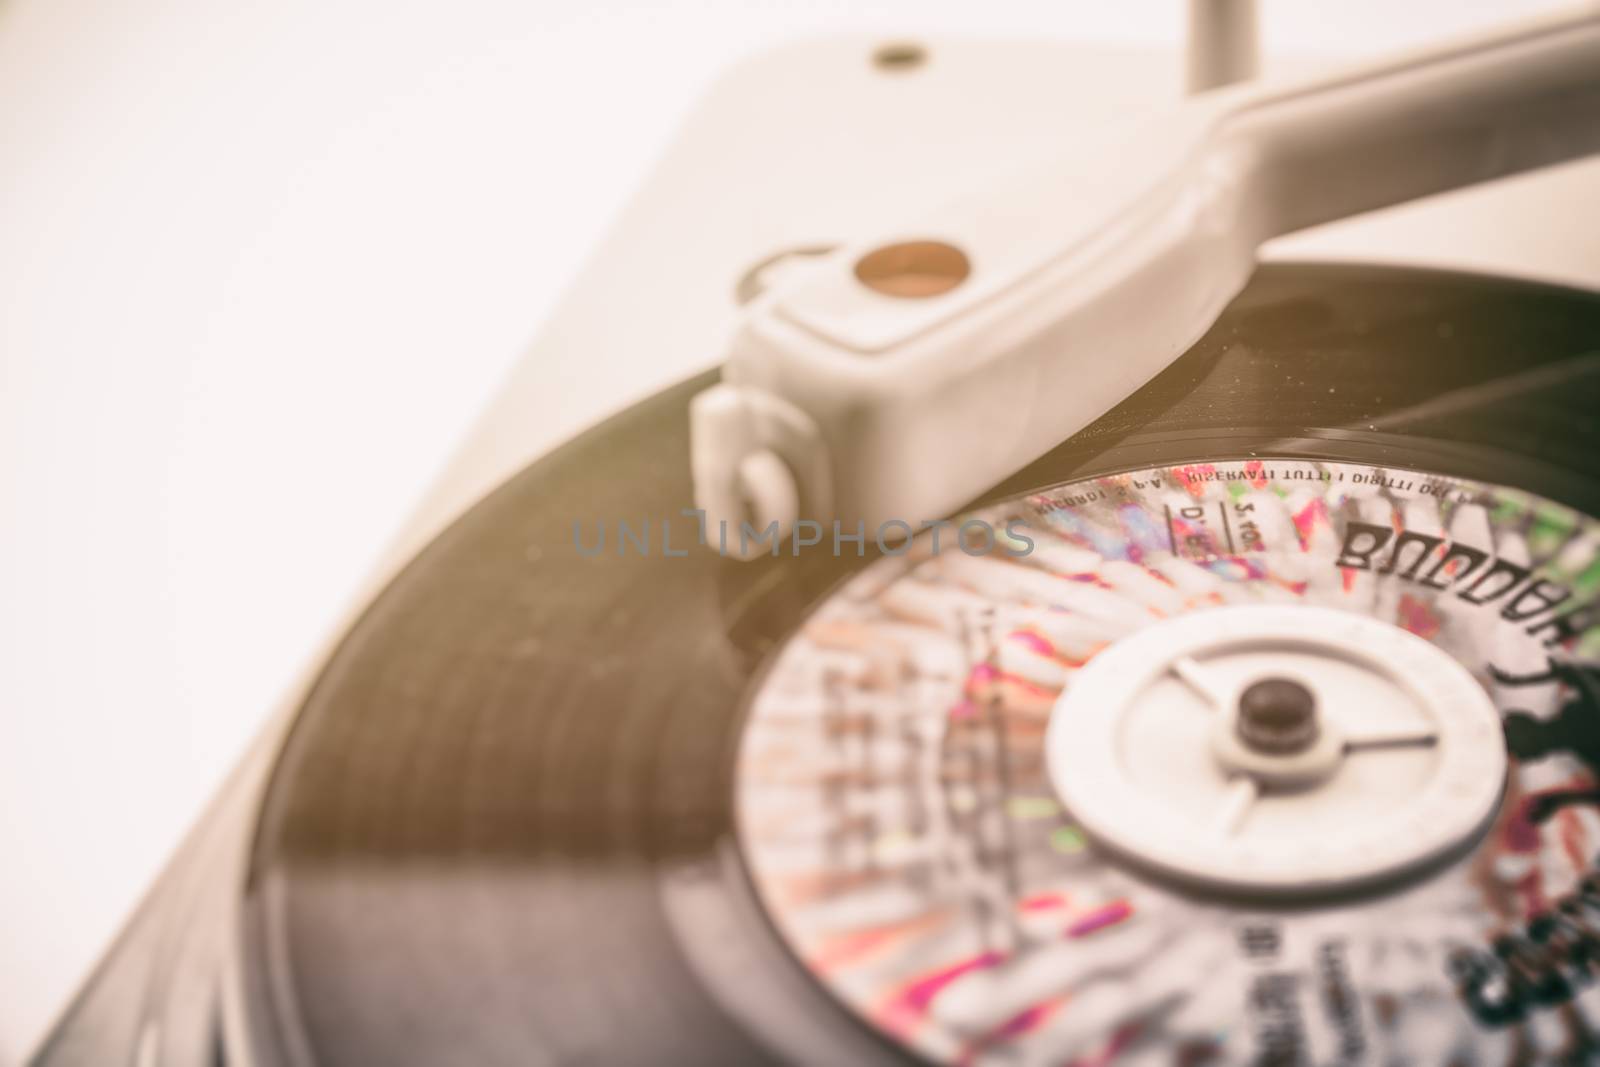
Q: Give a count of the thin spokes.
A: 3